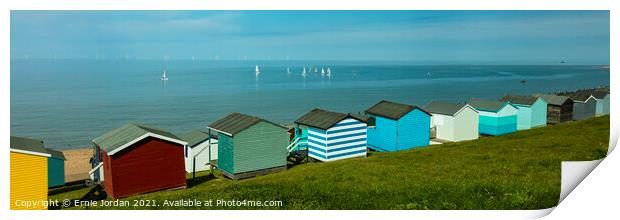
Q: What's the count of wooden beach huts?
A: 13